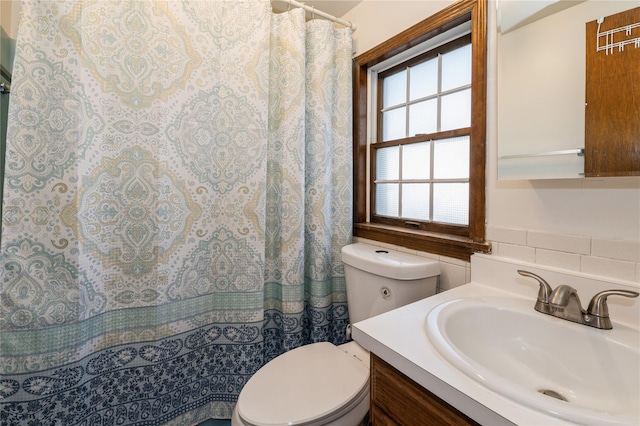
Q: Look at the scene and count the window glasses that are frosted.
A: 12